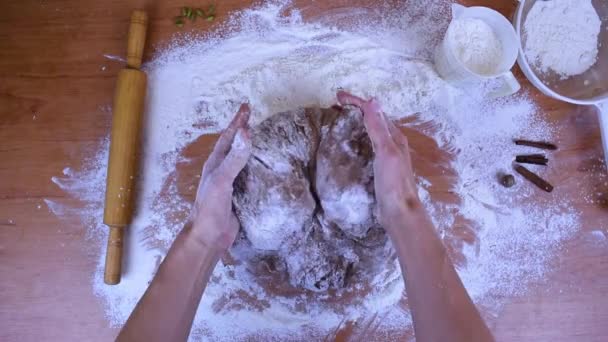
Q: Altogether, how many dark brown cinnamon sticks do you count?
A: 3